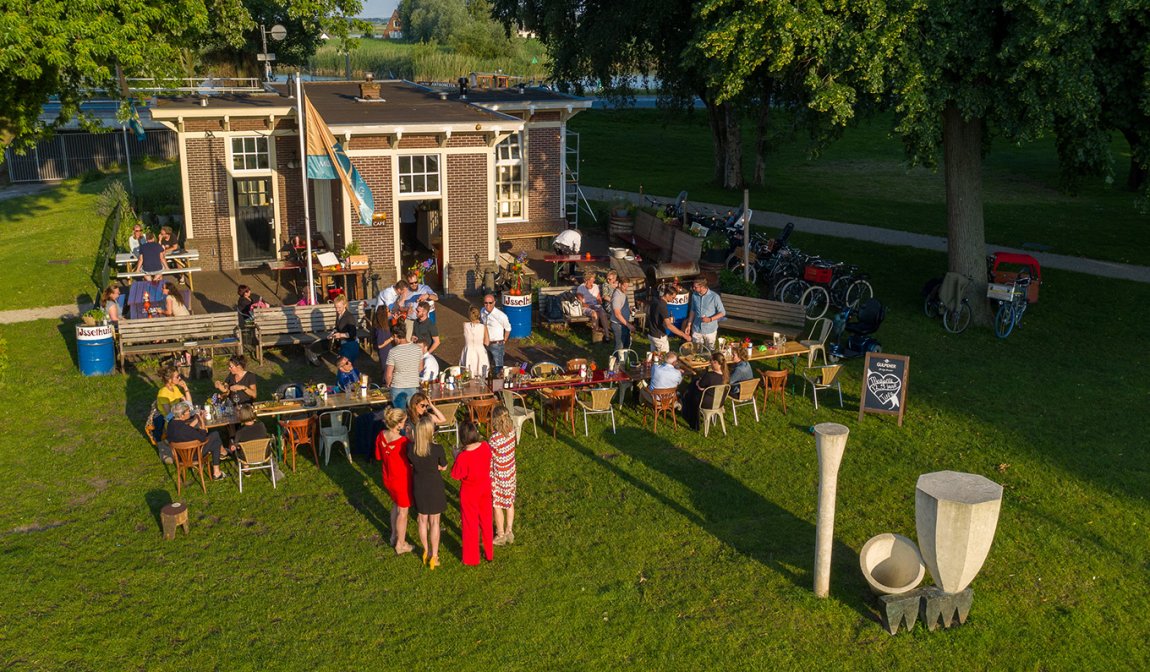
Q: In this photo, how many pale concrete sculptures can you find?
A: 3